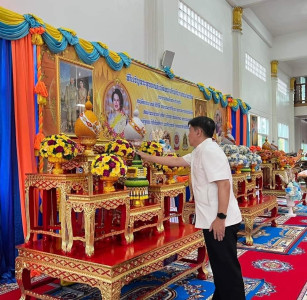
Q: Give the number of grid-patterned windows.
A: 3